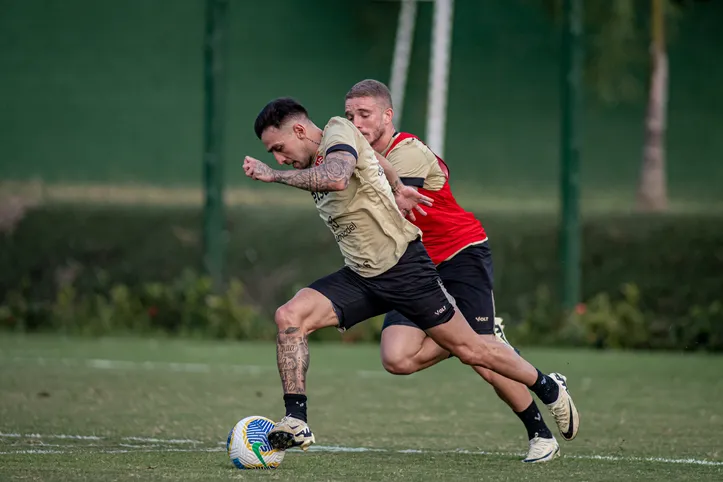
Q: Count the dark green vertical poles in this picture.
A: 2